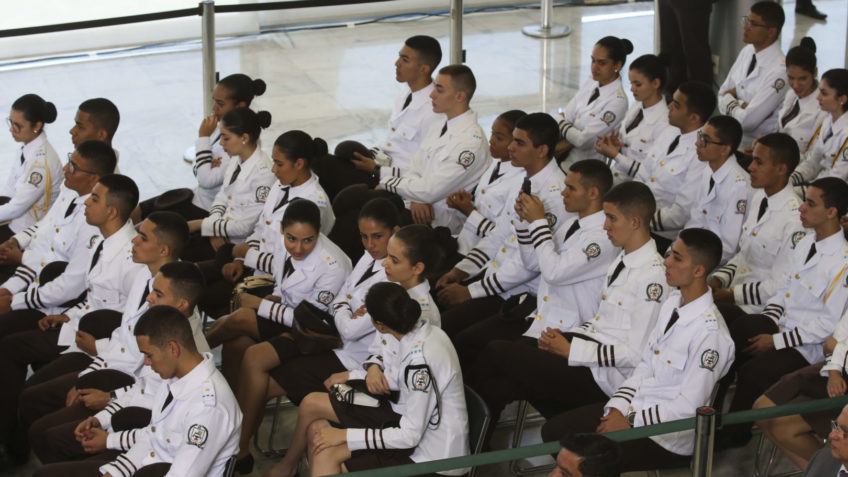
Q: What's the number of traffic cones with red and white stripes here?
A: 0